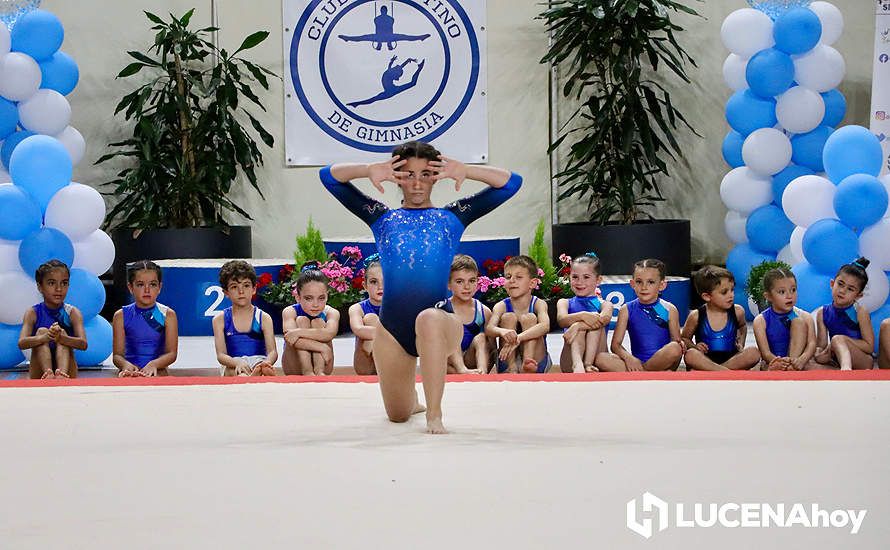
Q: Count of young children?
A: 12